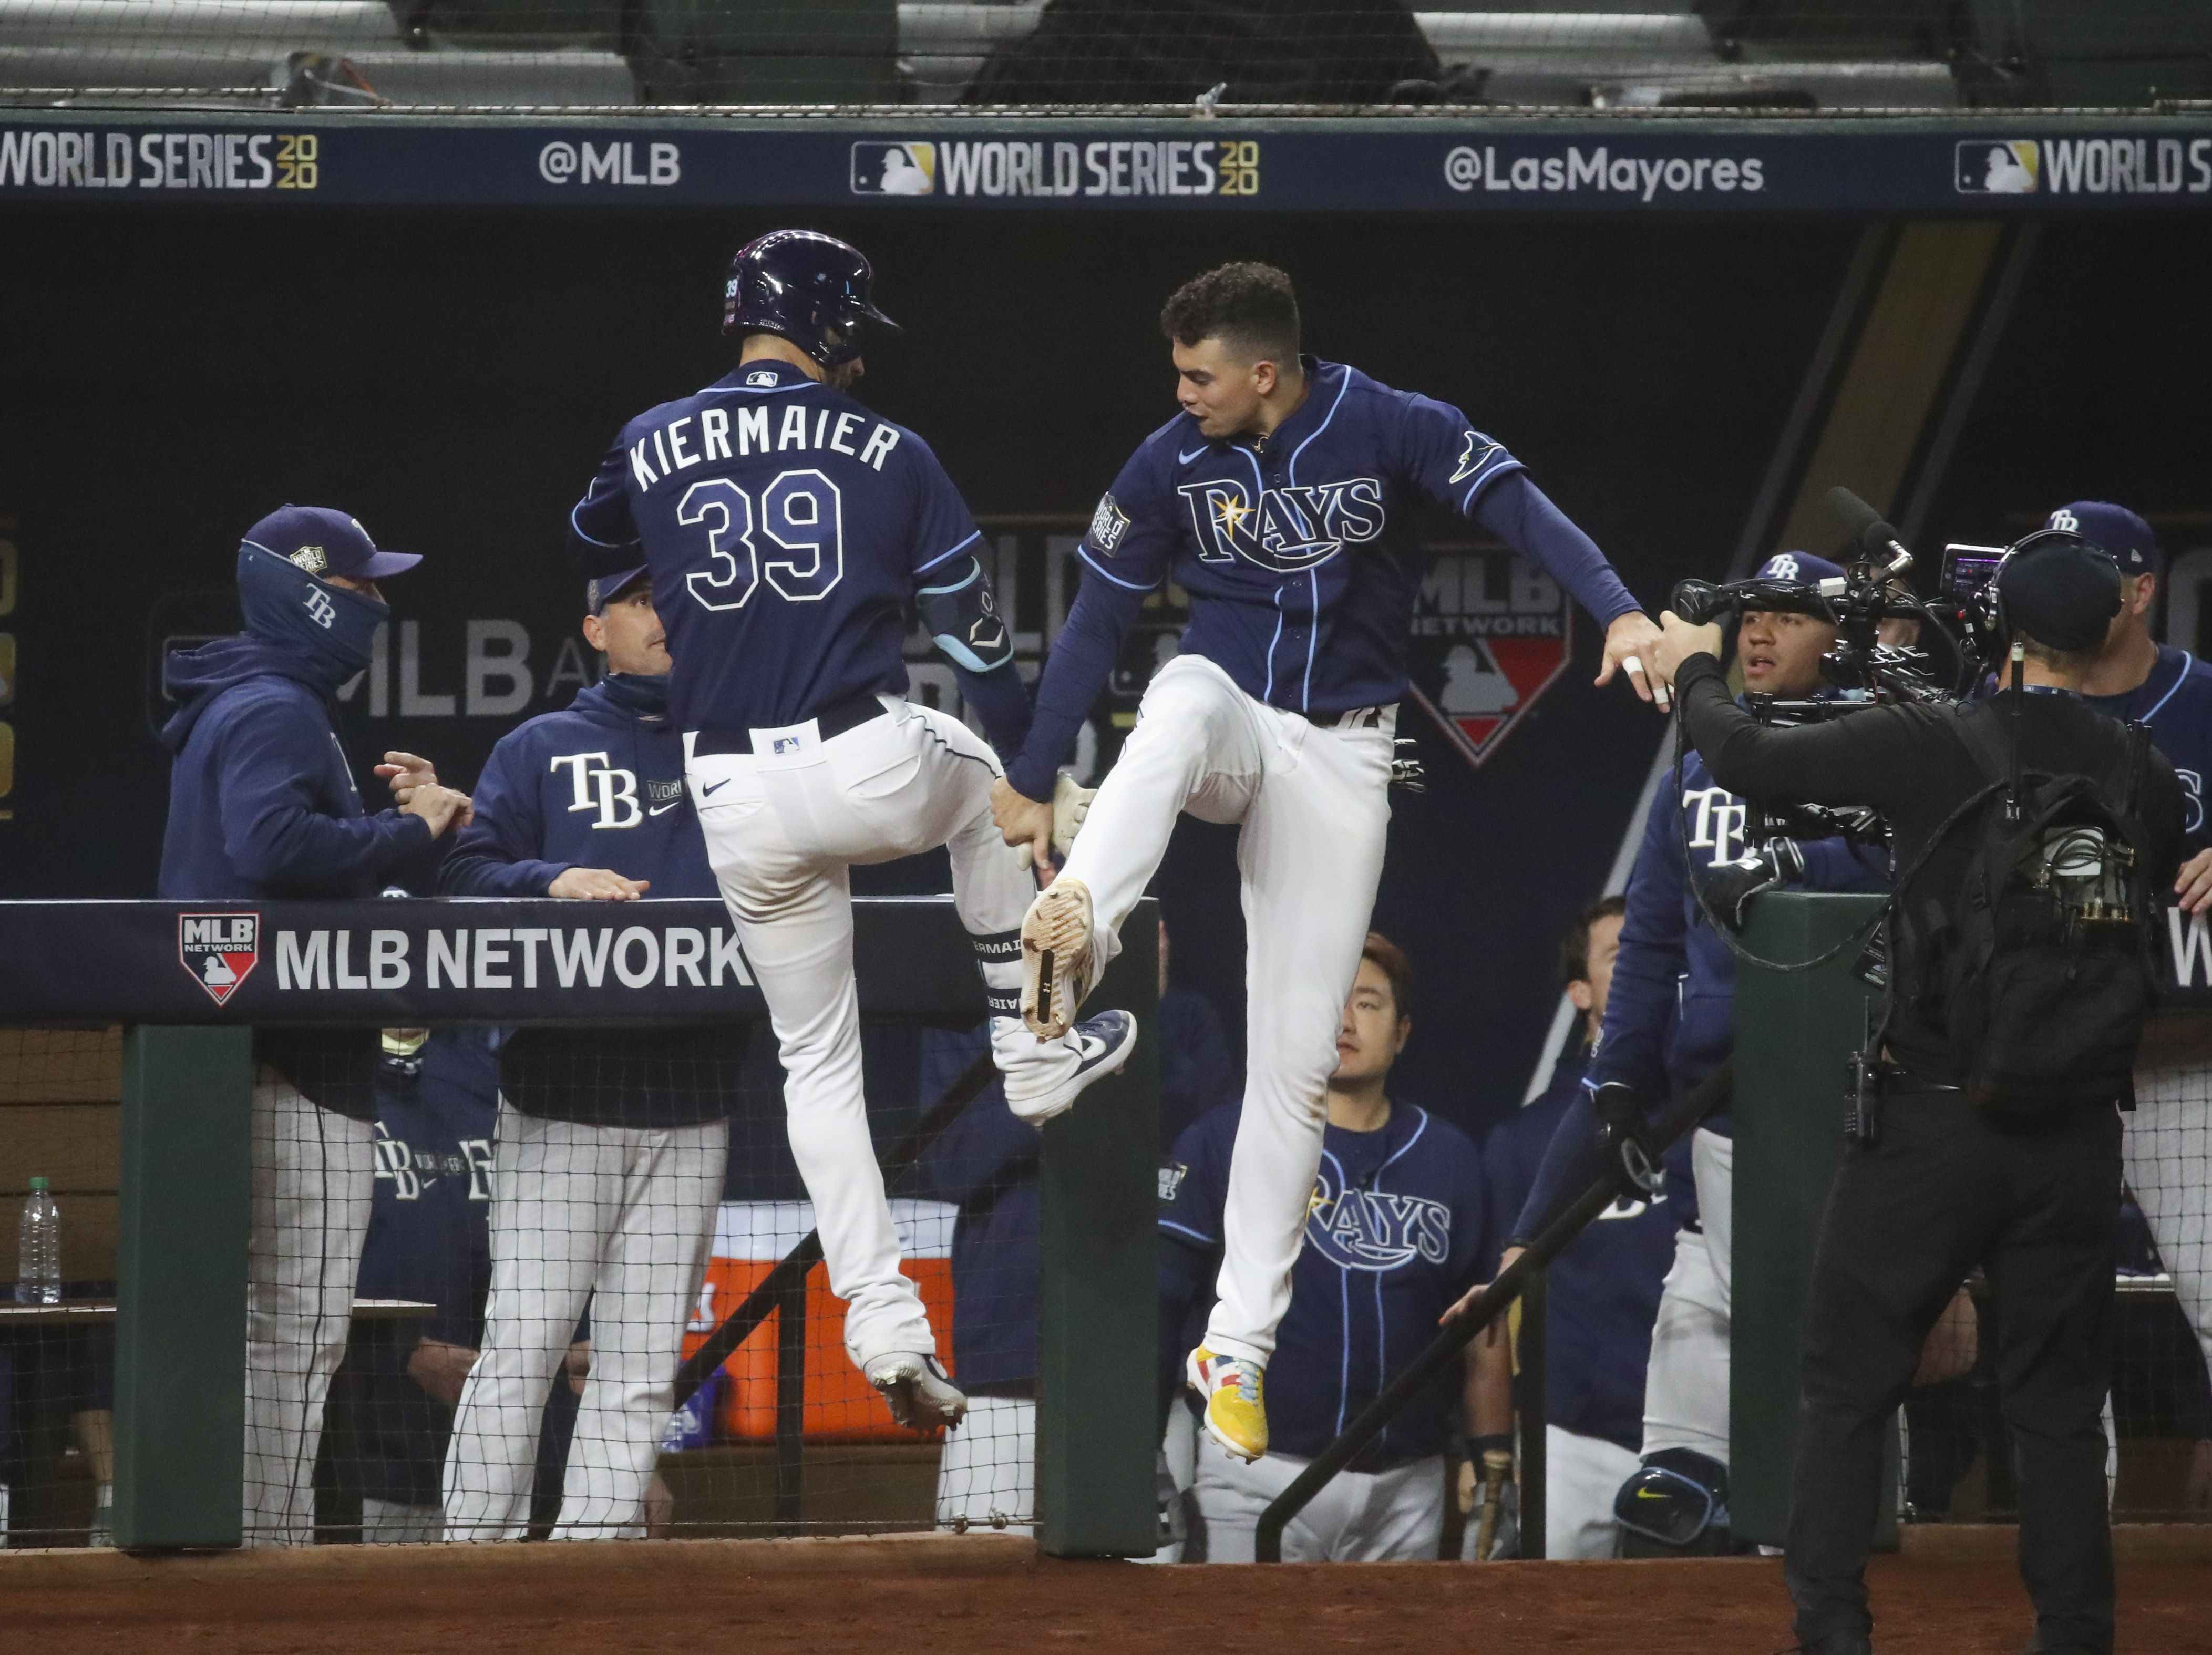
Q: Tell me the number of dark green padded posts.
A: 3